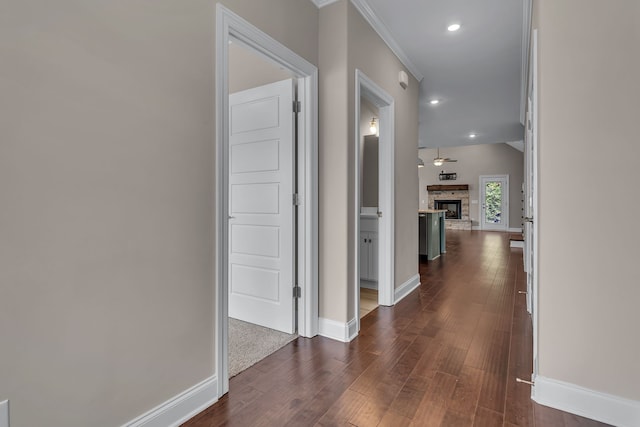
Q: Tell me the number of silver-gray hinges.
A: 3